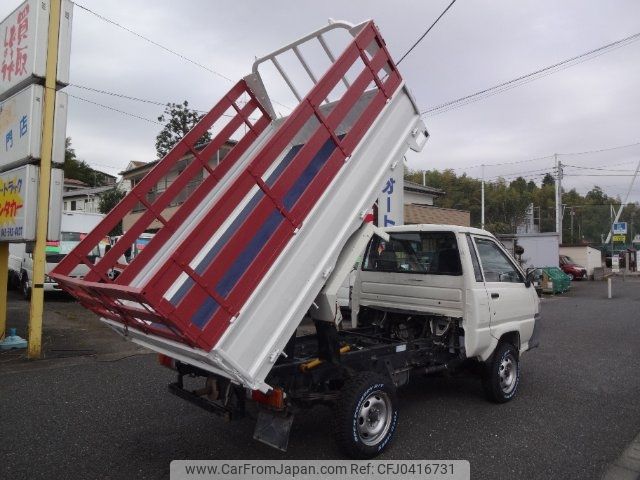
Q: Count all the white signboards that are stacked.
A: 3